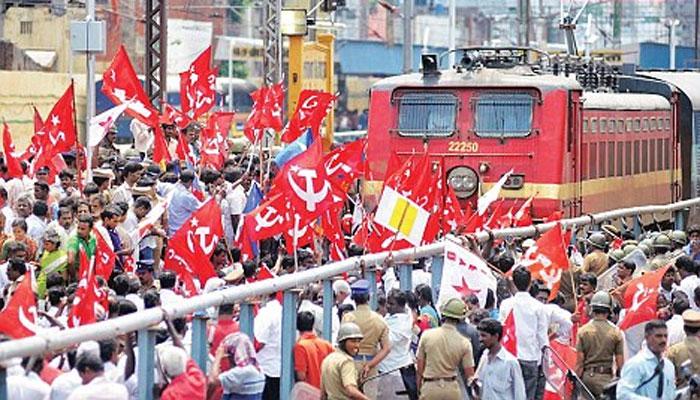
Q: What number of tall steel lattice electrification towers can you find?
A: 2